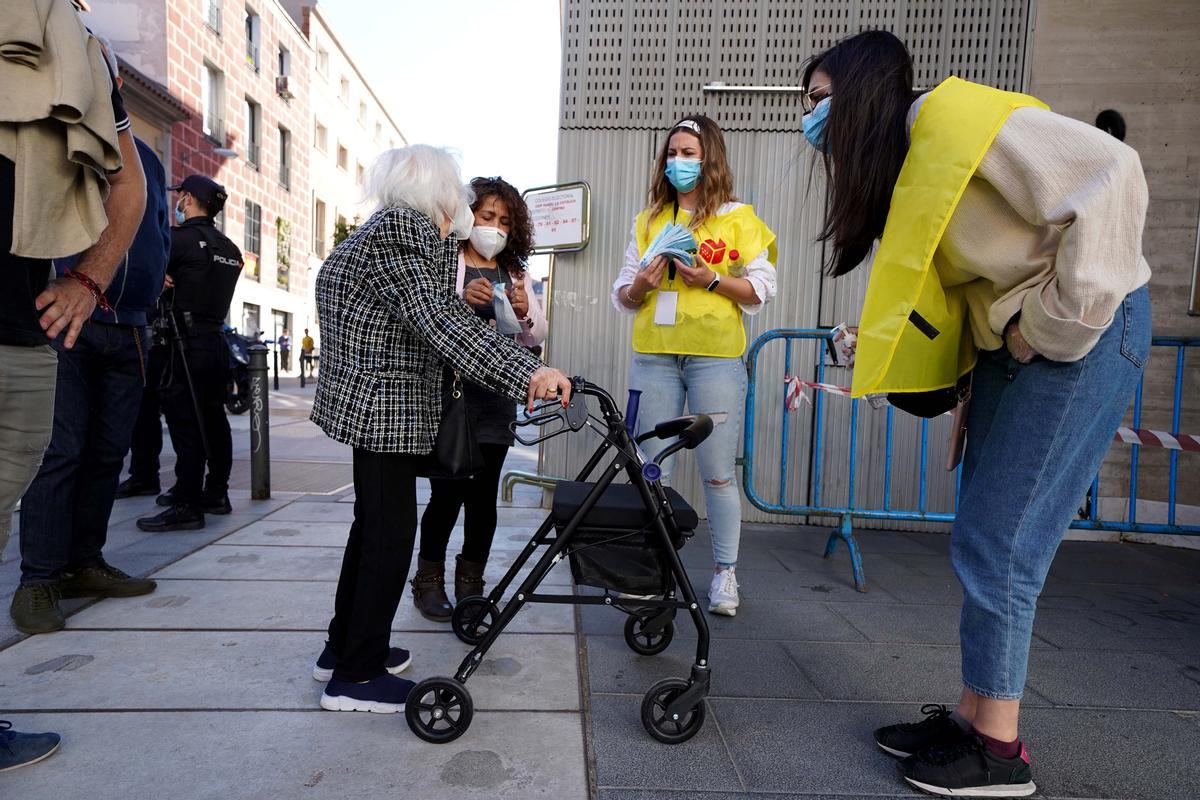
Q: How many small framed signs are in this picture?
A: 1